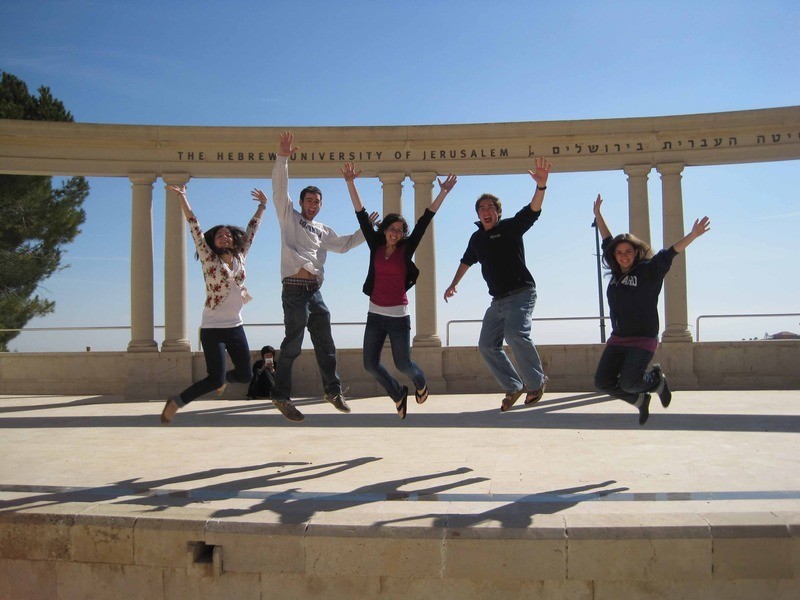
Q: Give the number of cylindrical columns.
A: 6